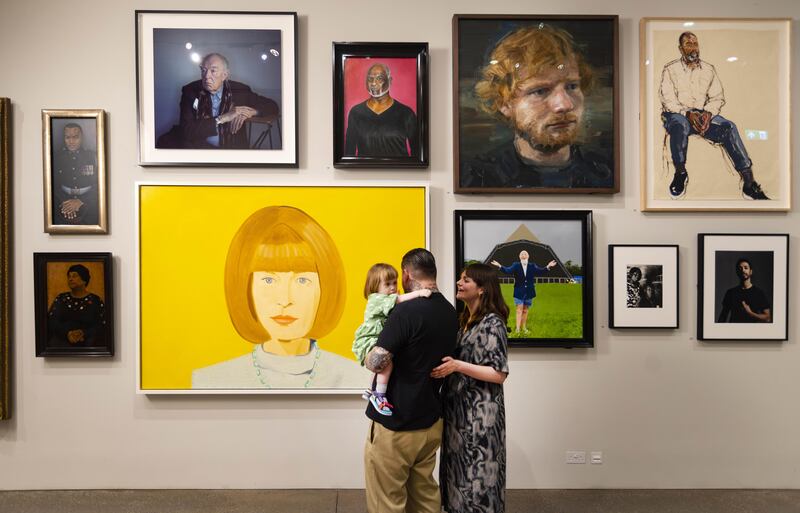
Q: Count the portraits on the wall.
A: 10